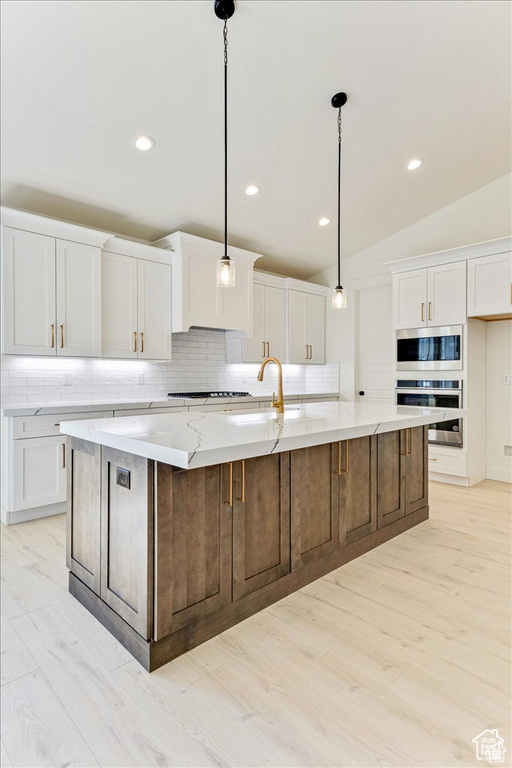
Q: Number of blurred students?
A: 0